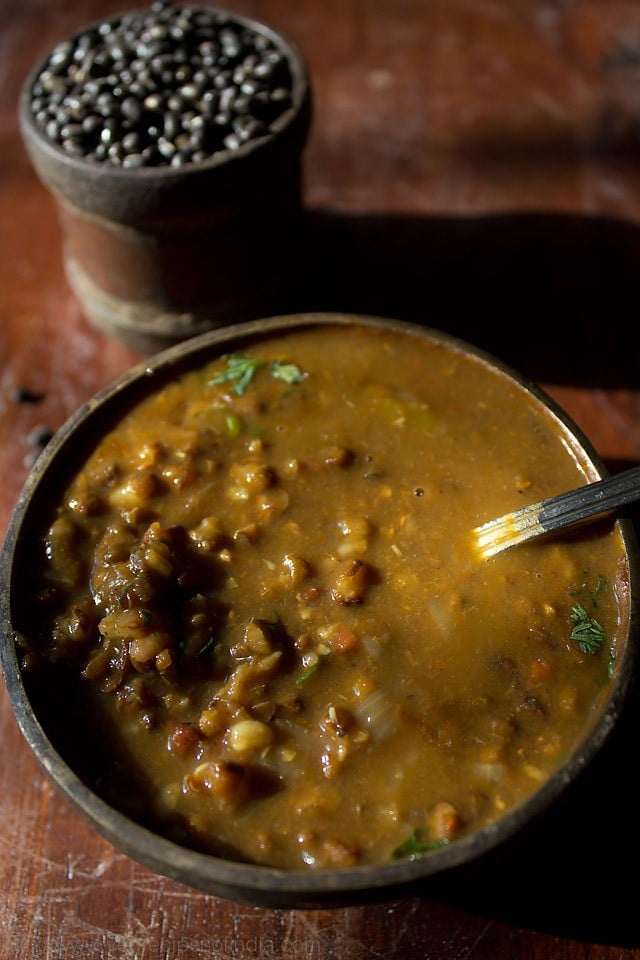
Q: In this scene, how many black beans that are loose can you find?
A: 3